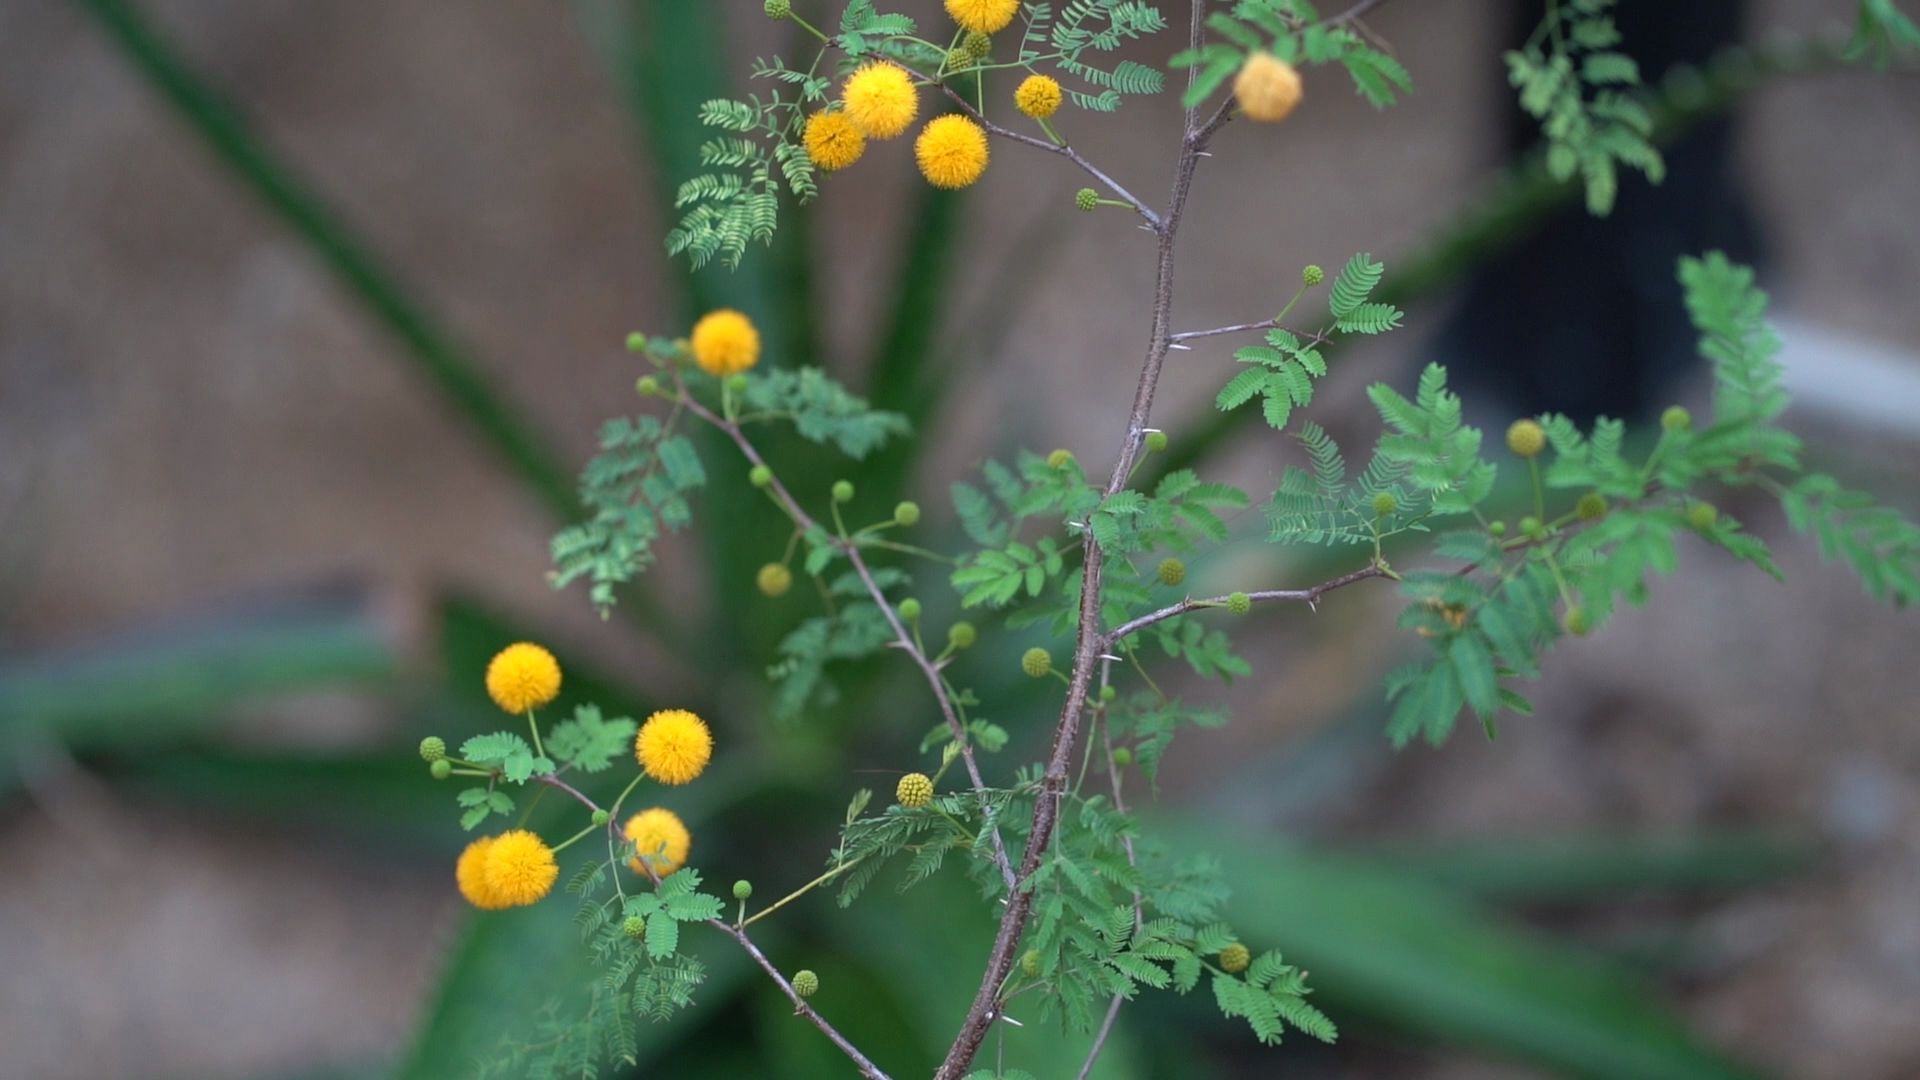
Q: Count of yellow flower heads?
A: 12